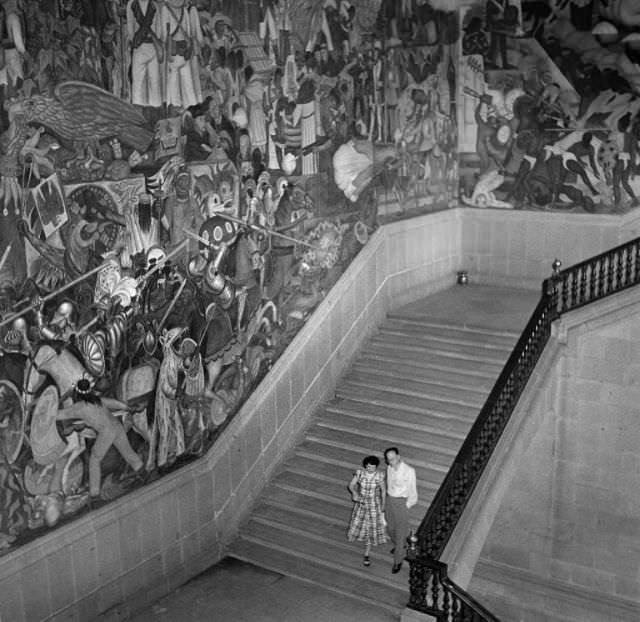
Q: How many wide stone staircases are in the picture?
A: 1